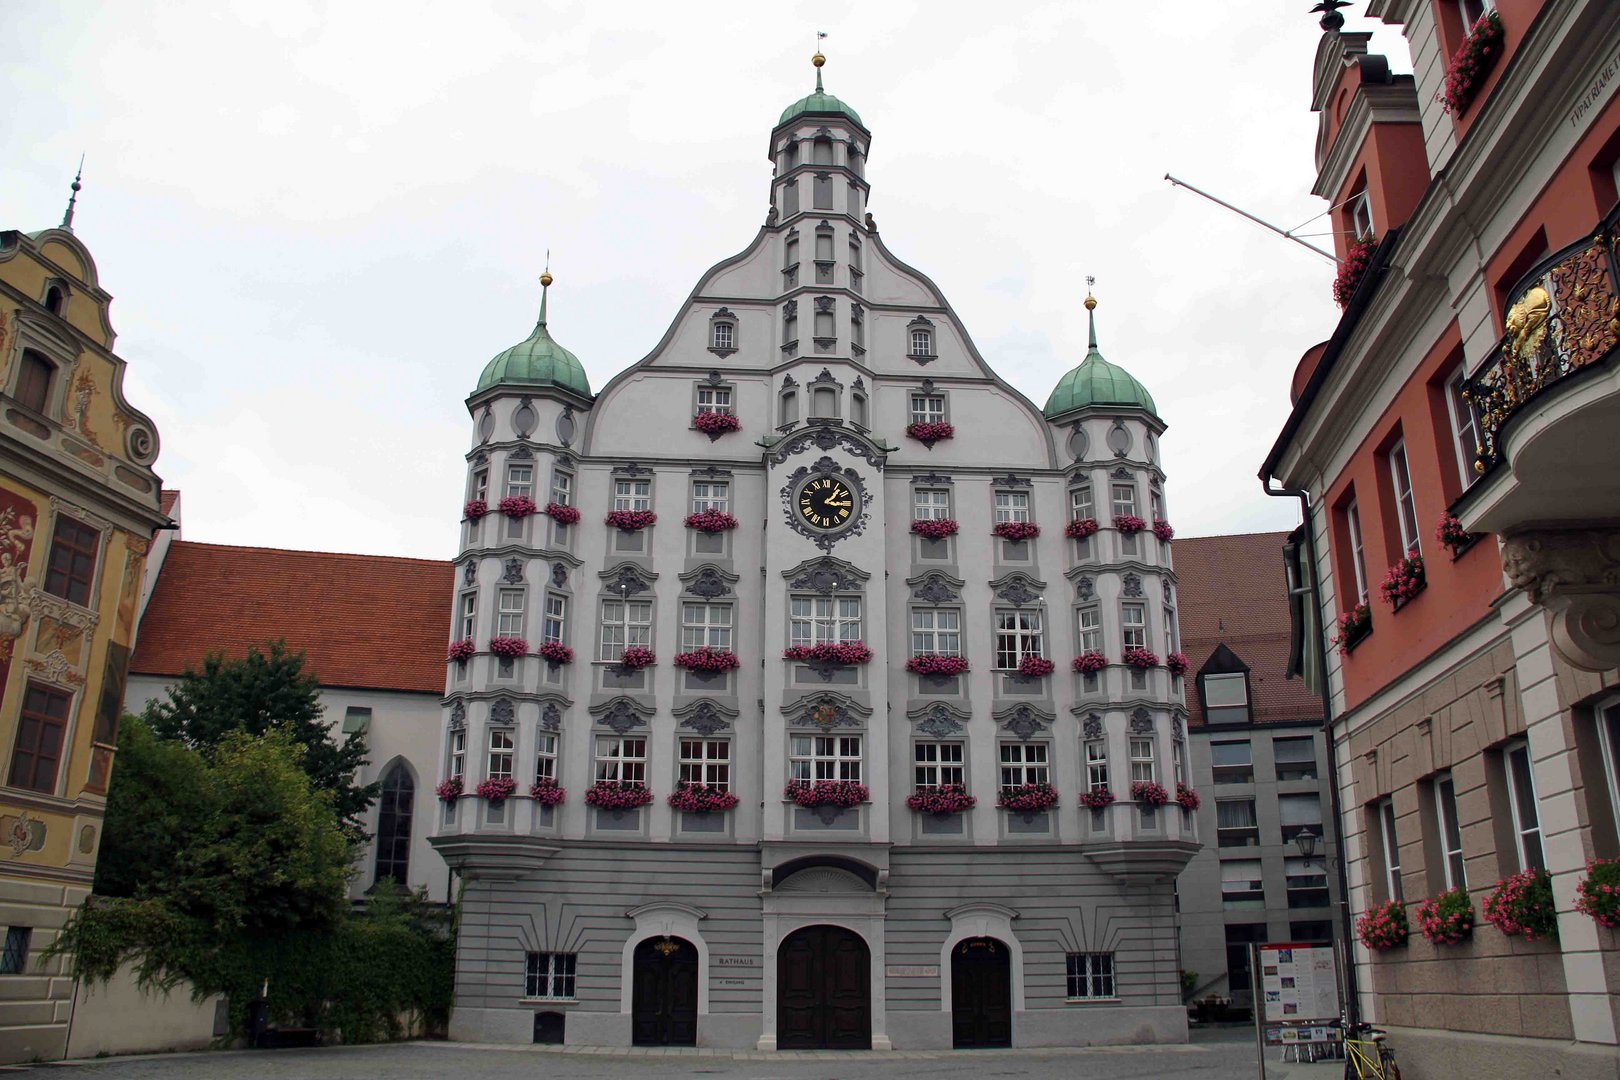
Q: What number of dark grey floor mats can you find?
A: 0